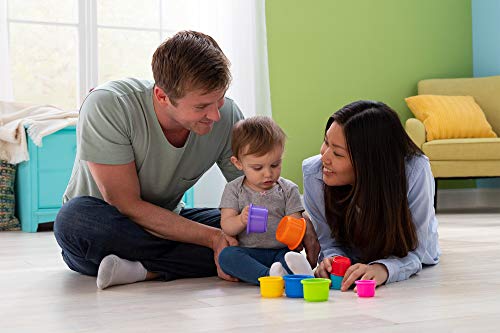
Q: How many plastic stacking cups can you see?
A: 8